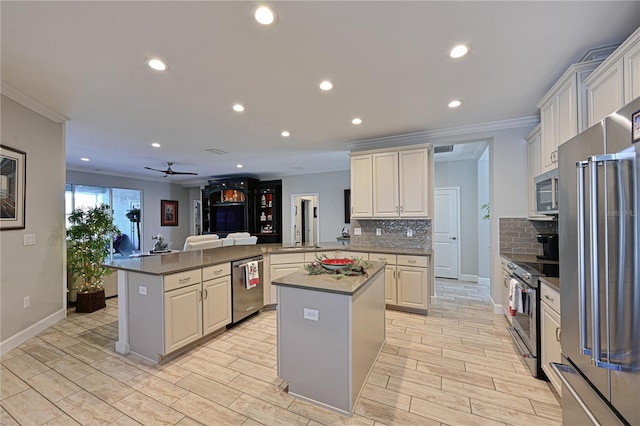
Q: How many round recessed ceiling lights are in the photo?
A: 11